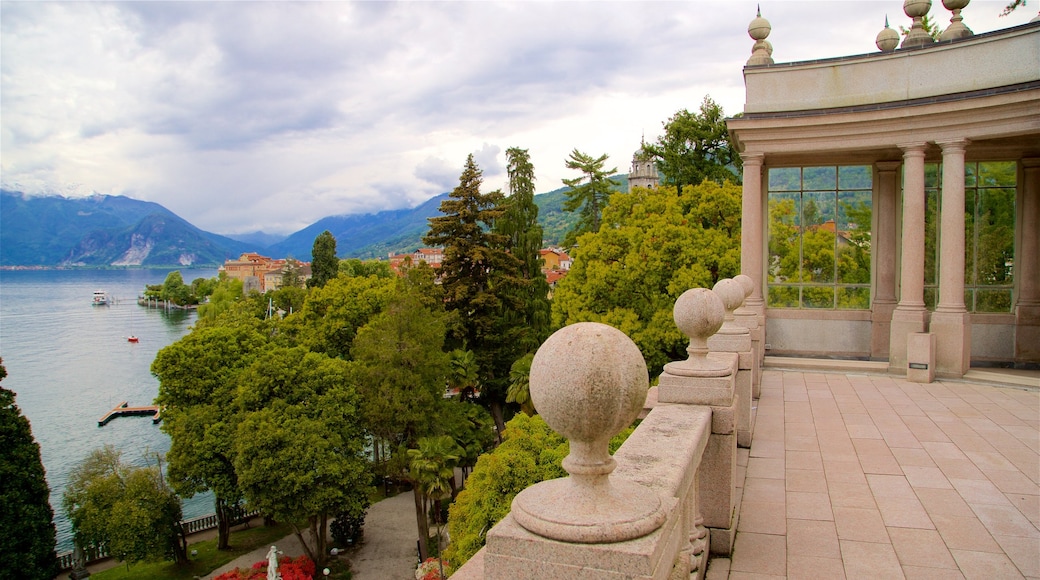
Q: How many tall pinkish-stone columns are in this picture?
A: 5